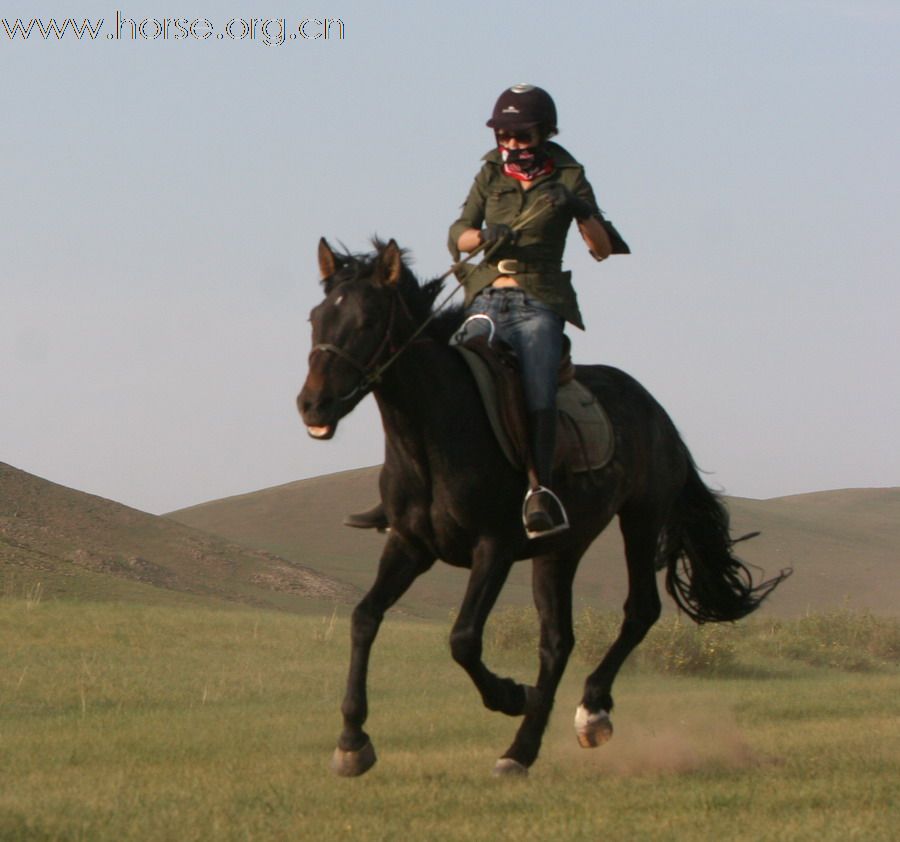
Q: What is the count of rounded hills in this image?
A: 3